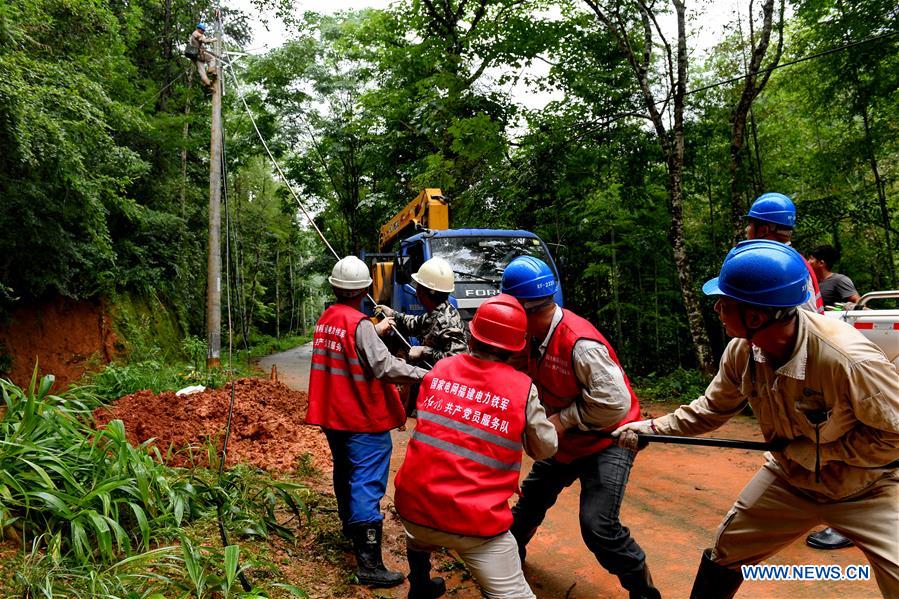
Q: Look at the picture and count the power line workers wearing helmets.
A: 7